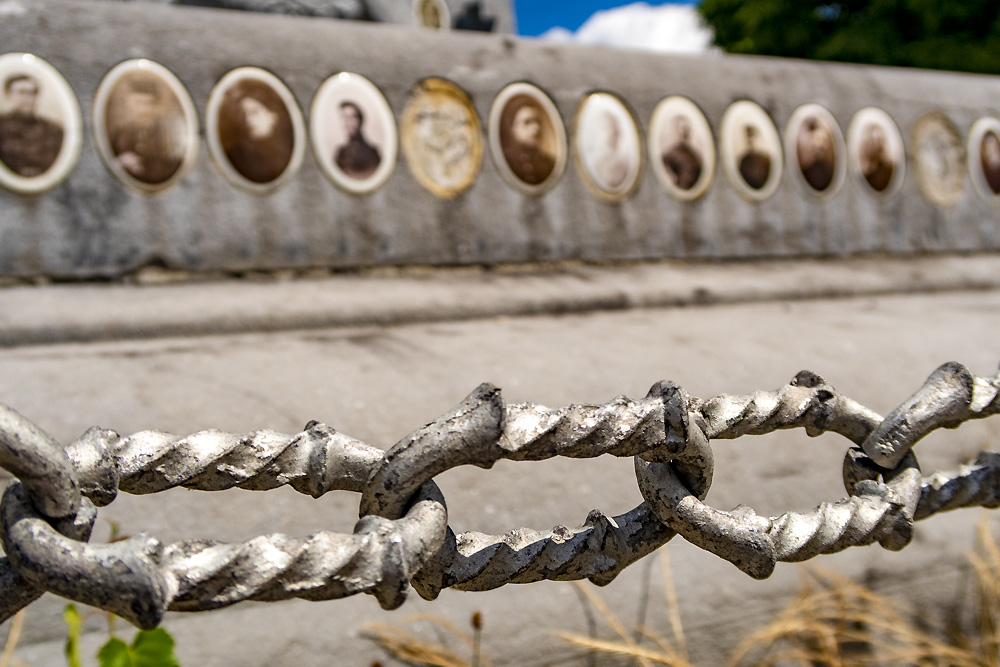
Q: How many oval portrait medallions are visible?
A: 13